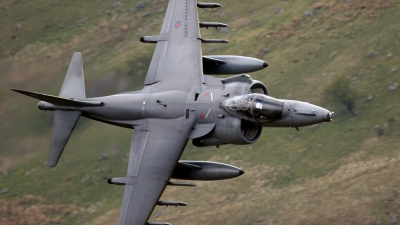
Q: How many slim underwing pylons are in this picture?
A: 6